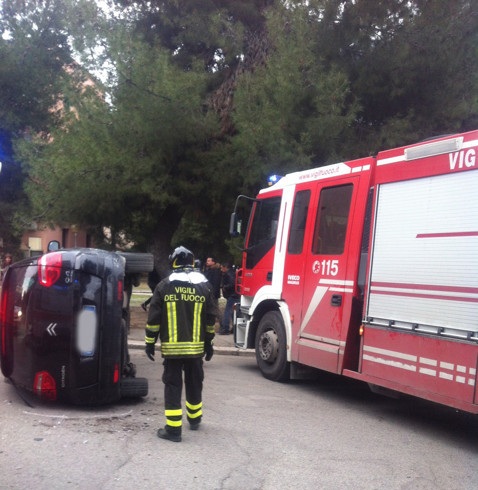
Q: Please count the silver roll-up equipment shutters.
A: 1